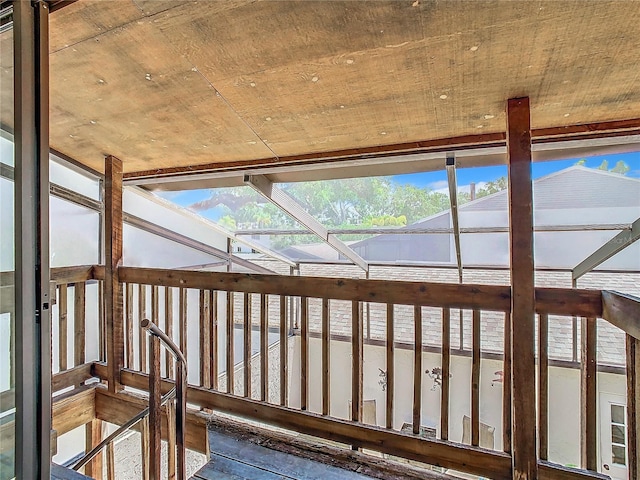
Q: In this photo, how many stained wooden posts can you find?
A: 2